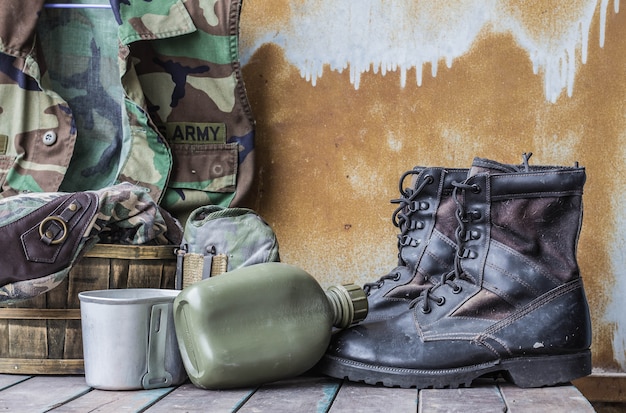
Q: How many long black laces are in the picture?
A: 2